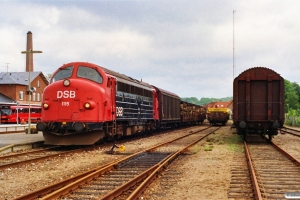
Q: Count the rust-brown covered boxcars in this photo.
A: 2